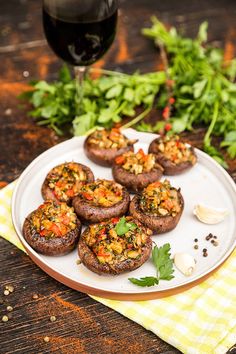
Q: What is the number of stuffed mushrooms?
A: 8